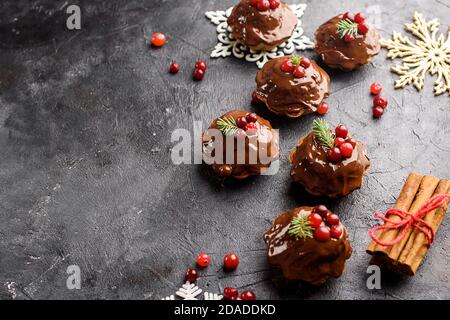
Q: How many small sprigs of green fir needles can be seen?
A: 5